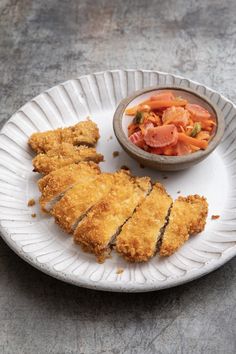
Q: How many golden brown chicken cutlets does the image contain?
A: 7